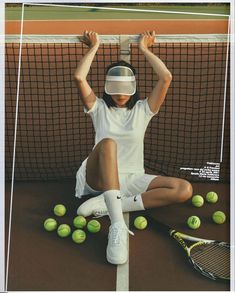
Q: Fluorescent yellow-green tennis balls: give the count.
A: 11